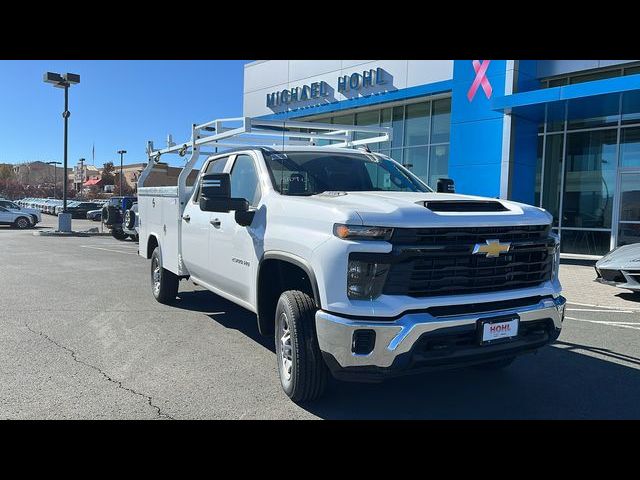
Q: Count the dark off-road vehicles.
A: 1